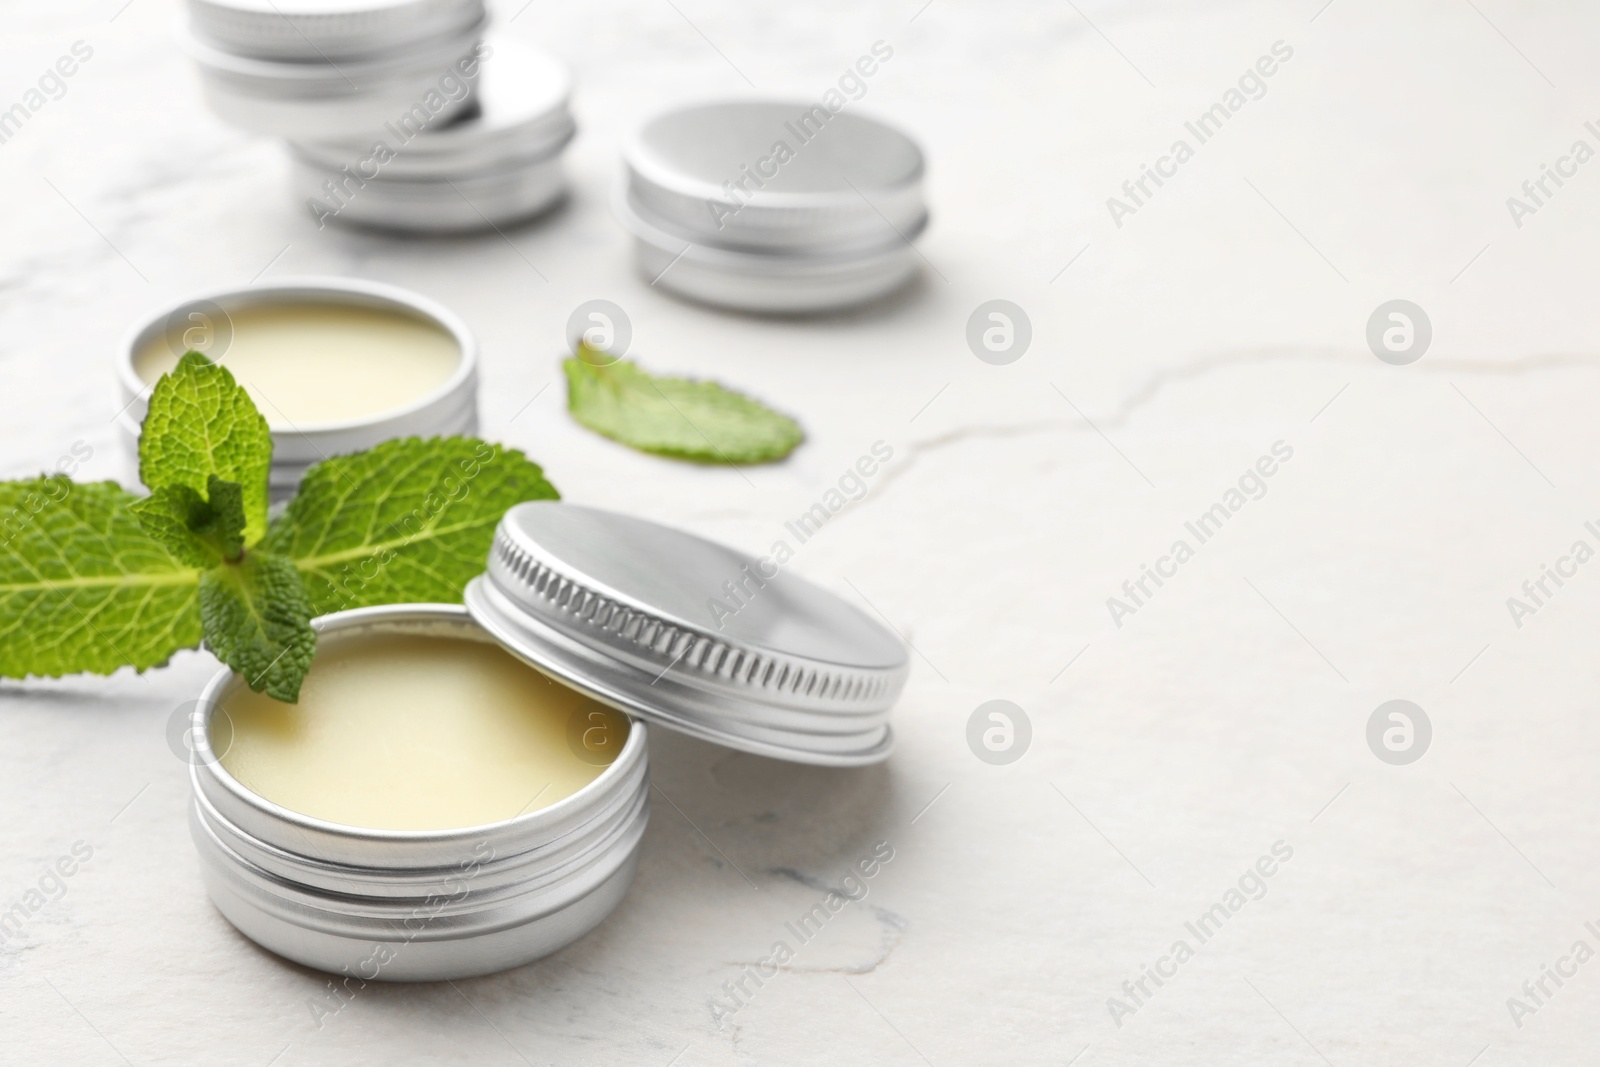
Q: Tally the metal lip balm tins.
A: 5